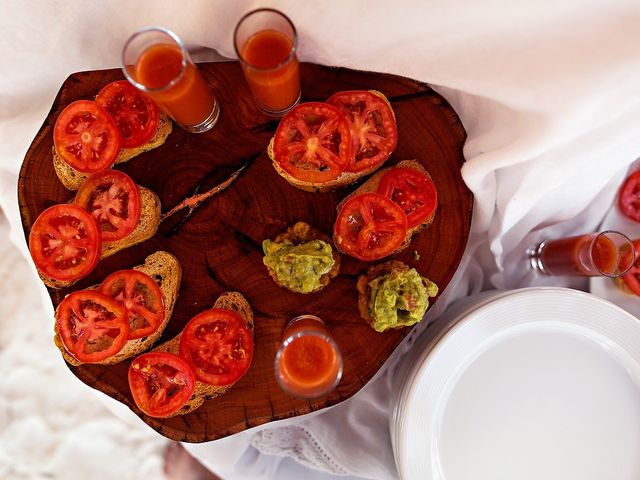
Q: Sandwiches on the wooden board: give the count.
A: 6